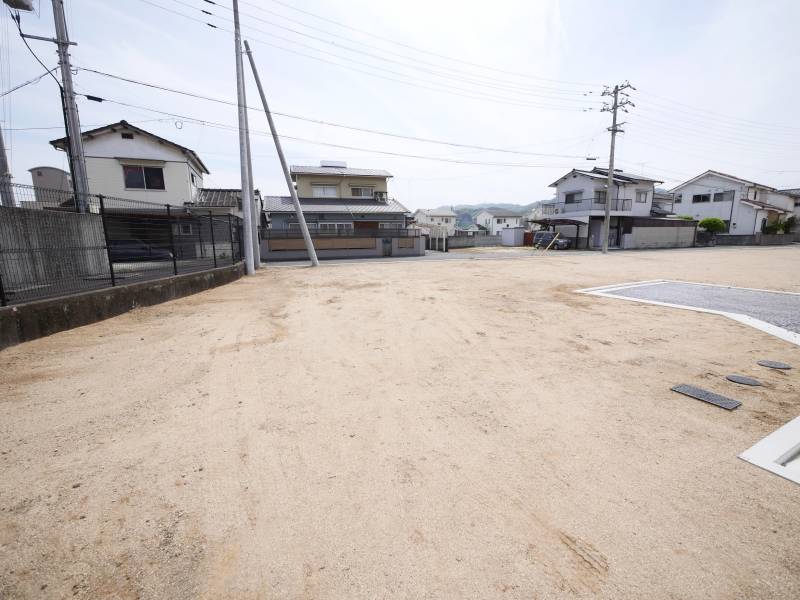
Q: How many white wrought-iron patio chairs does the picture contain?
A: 0